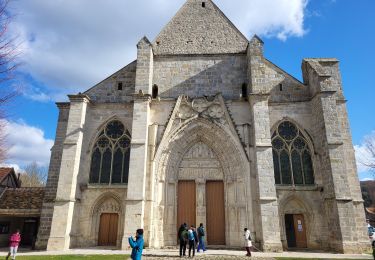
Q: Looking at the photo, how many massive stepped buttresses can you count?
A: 4